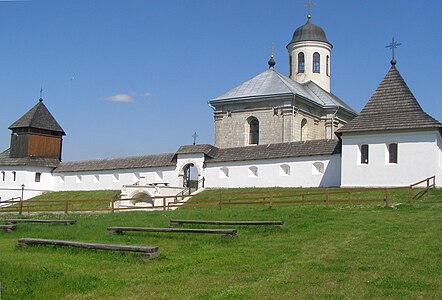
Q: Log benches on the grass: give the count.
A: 5